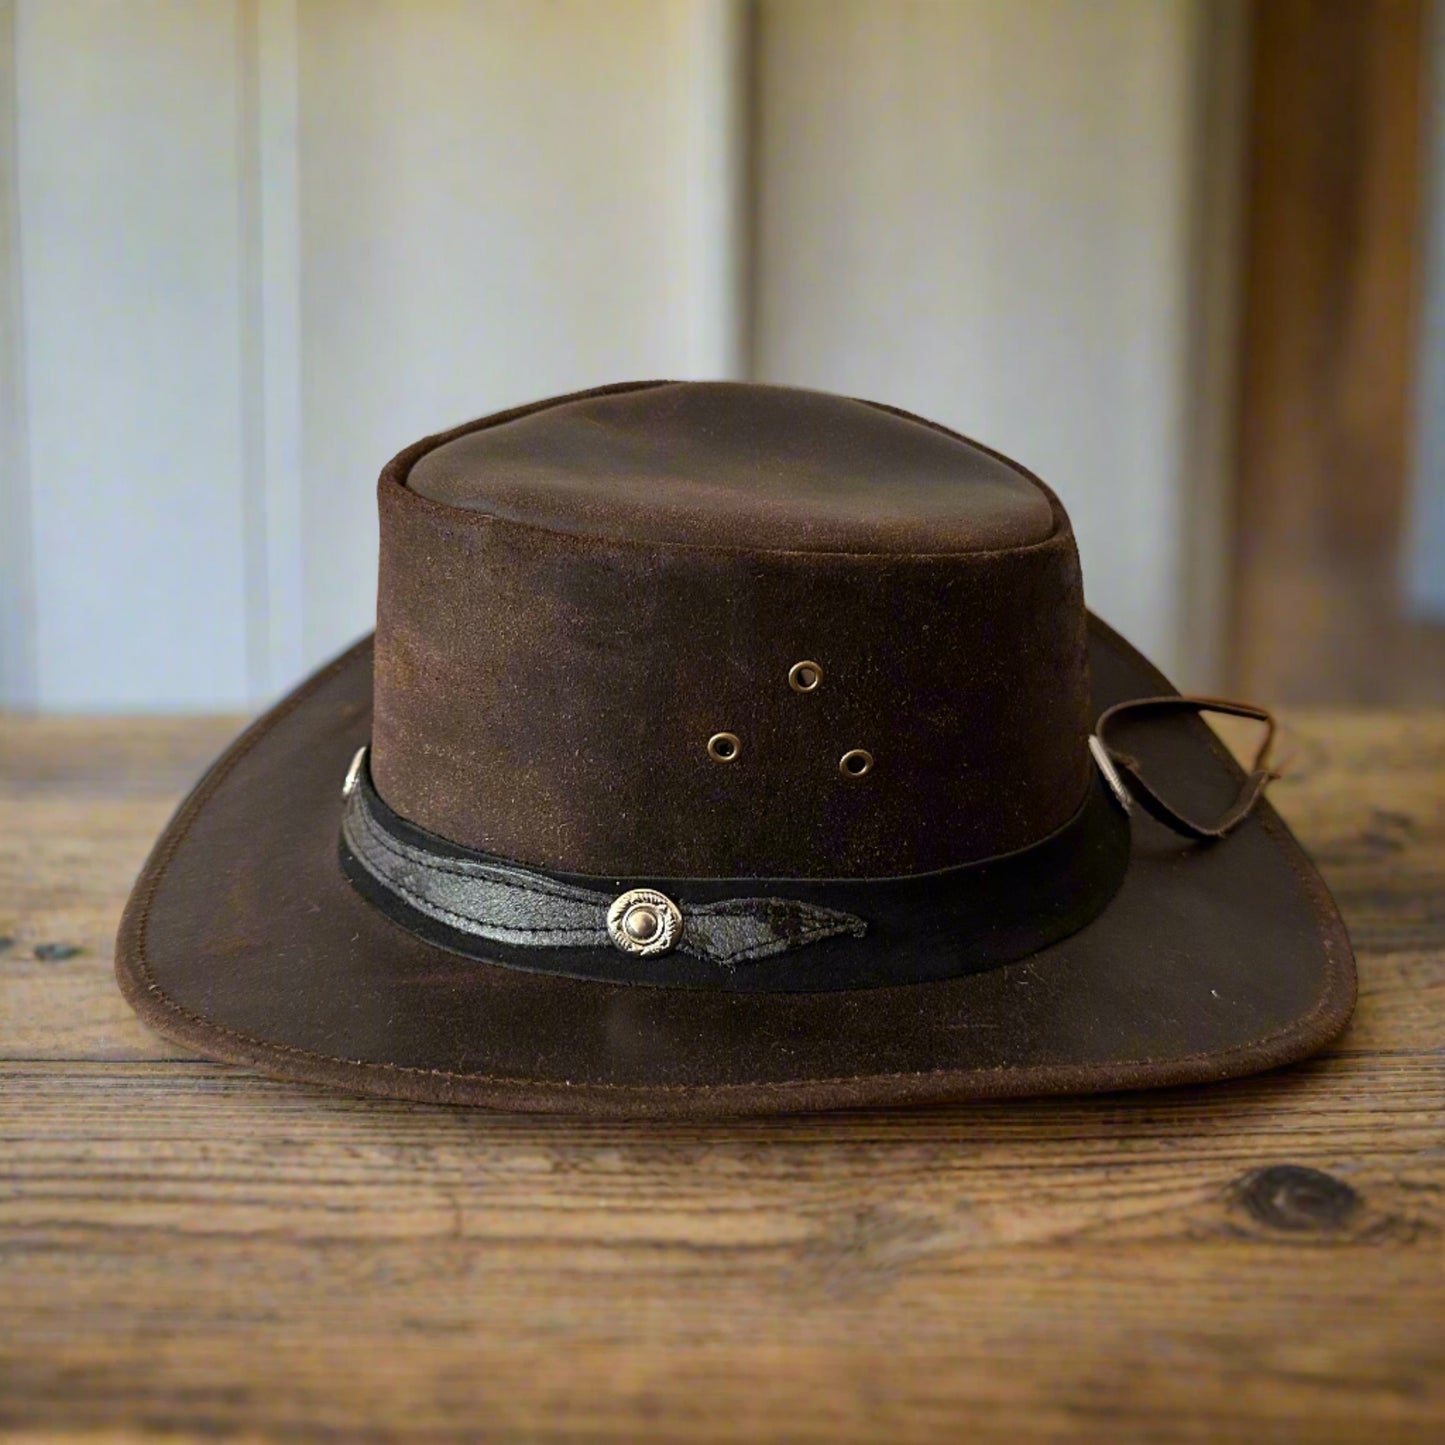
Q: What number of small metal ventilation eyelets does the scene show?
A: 3